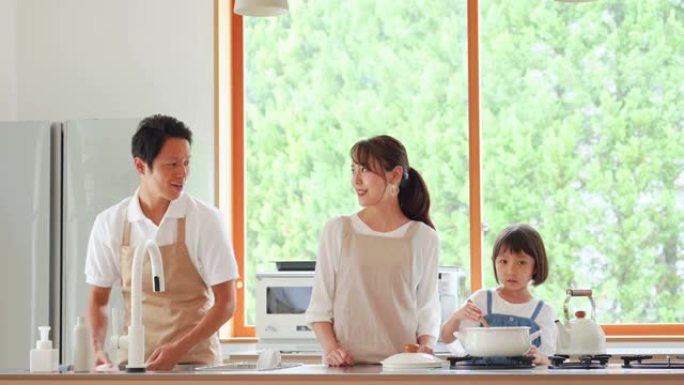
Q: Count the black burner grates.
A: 3